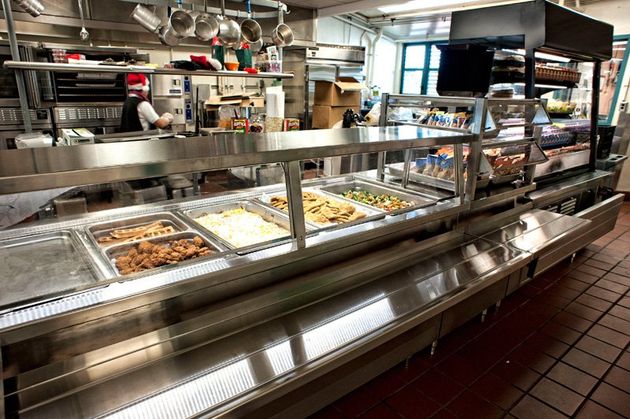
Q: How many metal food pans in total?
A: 6